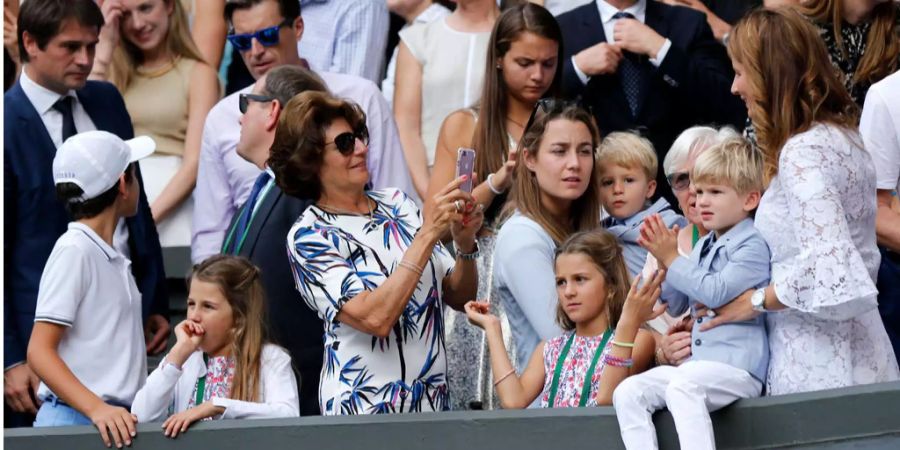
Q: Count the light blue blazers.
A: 2